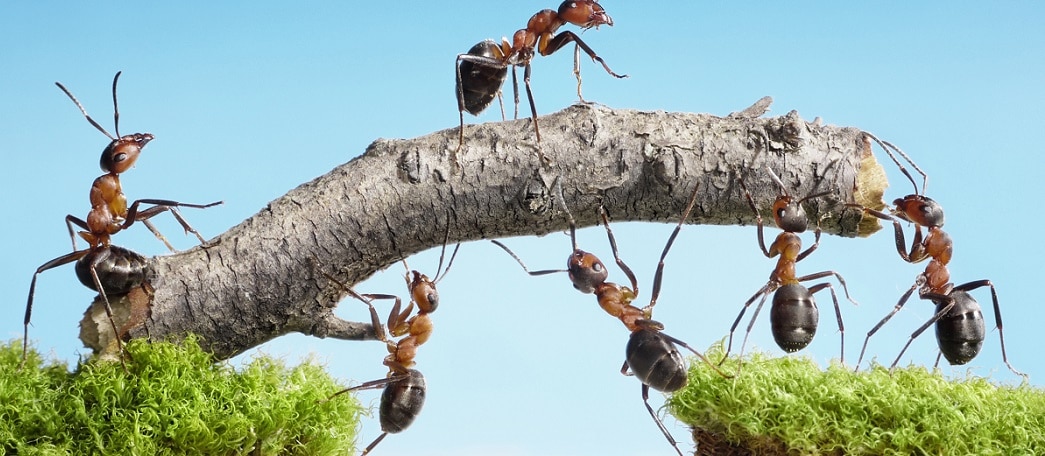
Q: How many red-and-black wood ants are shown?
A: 6